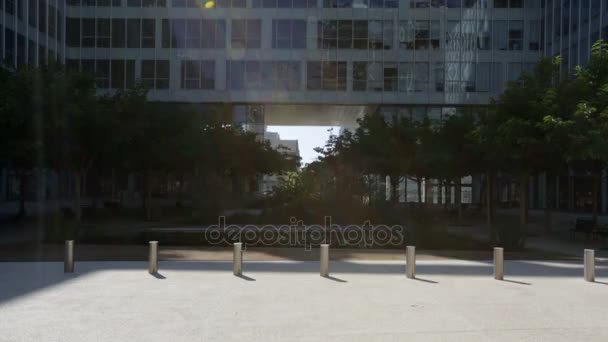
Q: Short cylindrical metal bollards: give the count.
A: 7